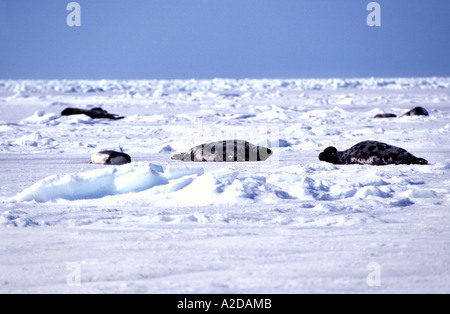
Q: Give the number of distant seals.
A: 3